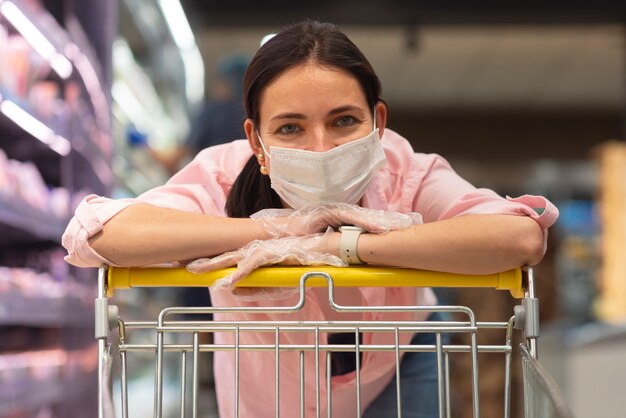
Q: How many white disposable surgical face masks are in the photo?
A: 1